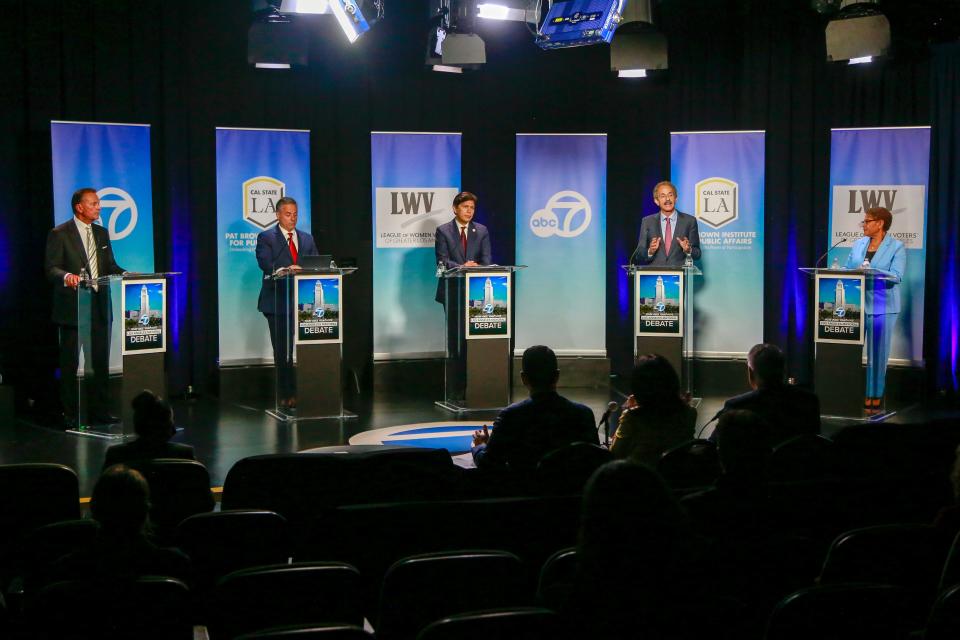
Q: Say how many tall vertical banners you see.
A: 6